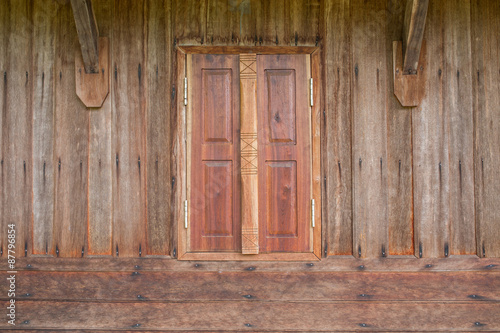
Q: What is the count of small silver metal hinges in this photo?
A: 4